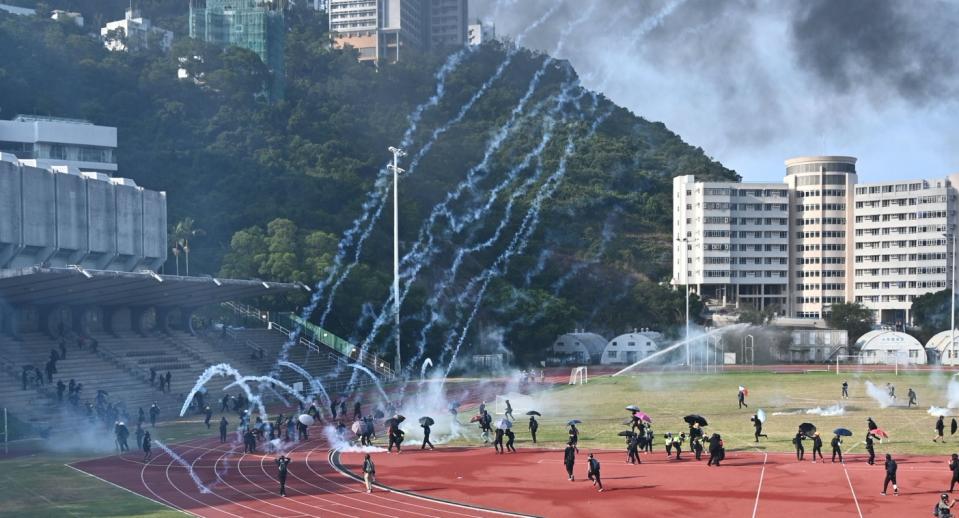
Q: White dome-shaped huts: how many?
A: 4